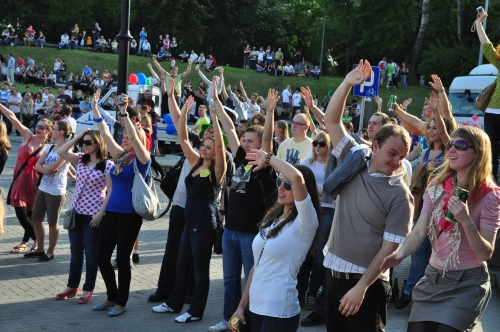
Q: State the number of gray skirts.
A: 1